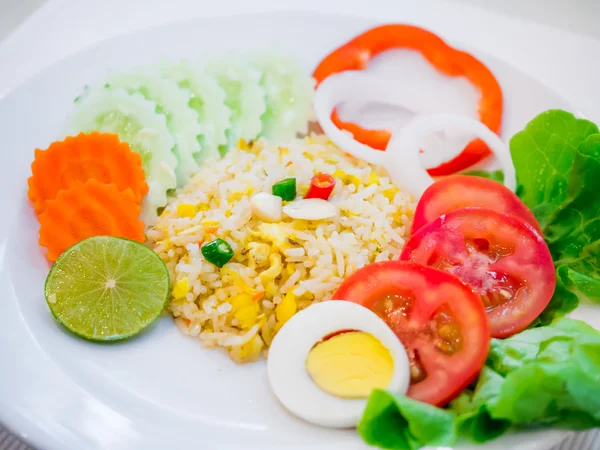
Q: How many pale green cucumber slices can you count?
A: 5